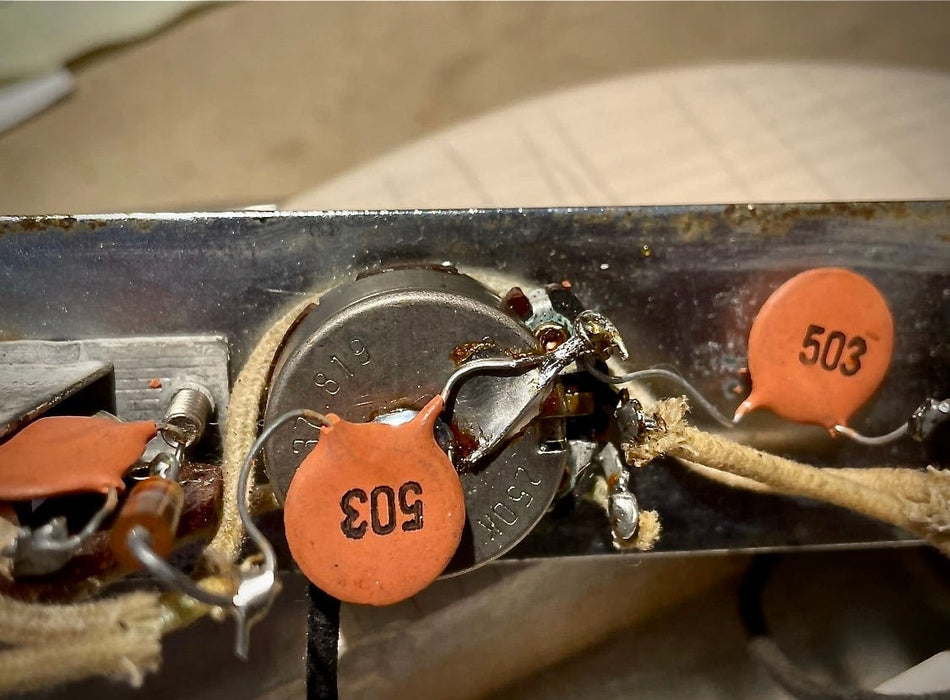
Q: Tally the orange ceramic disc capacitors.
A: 3